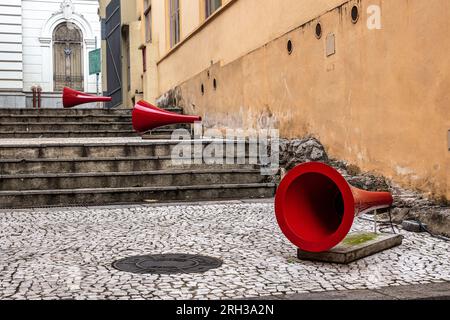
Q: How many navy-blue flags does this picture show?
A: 0